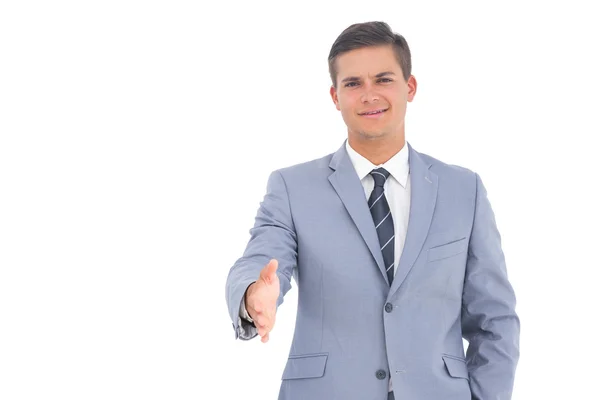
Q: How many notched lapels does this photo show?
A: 2